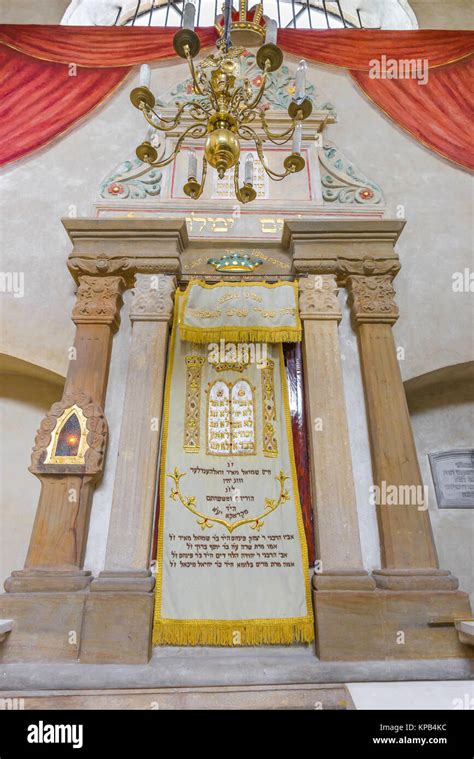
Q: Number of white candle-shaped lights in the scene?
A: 8